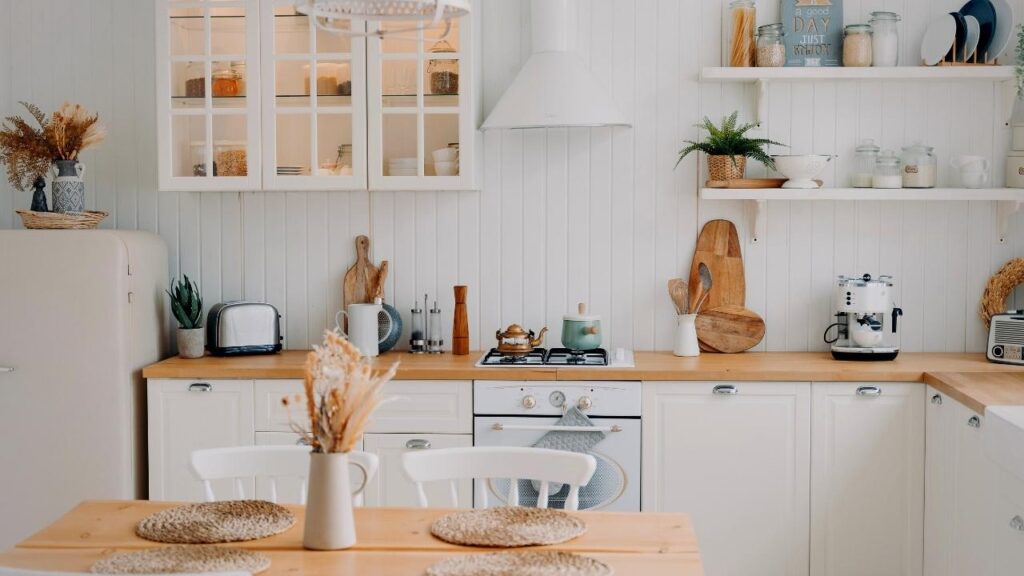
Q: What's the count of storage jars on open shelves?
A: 7